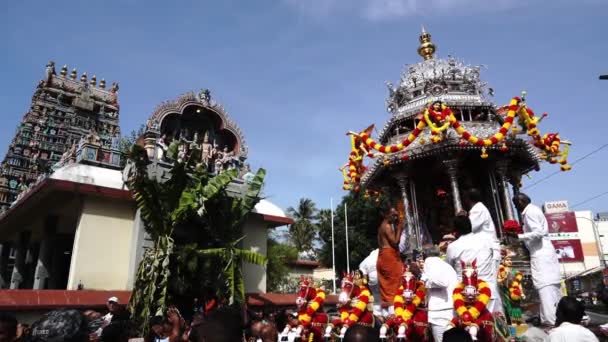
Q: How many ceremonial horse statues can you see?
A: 4